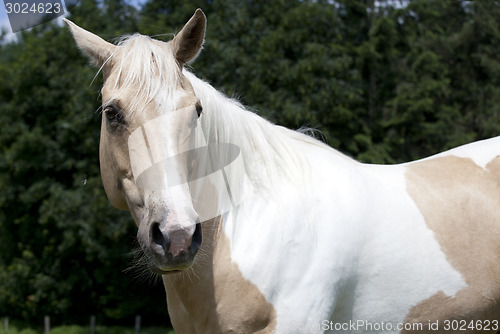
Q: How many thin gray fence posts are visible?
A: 4